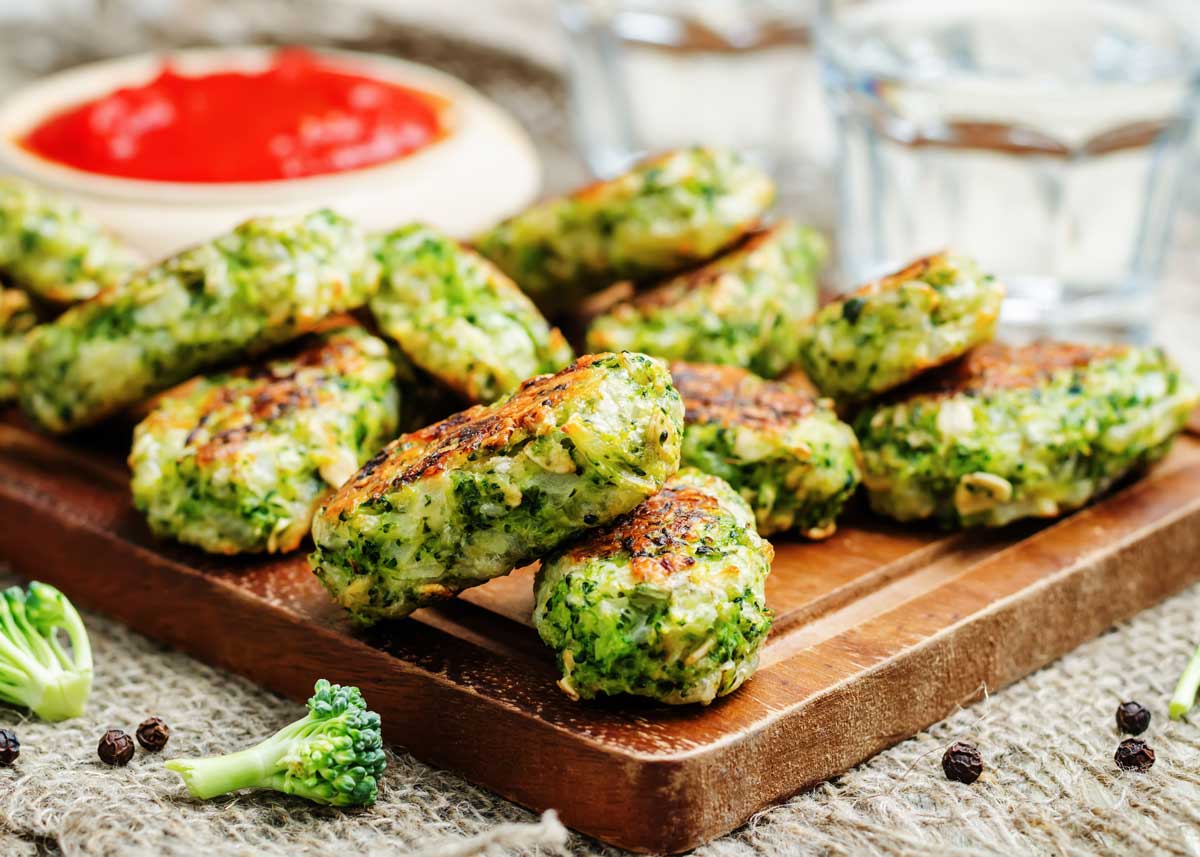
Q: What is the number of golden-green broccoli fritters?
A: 12